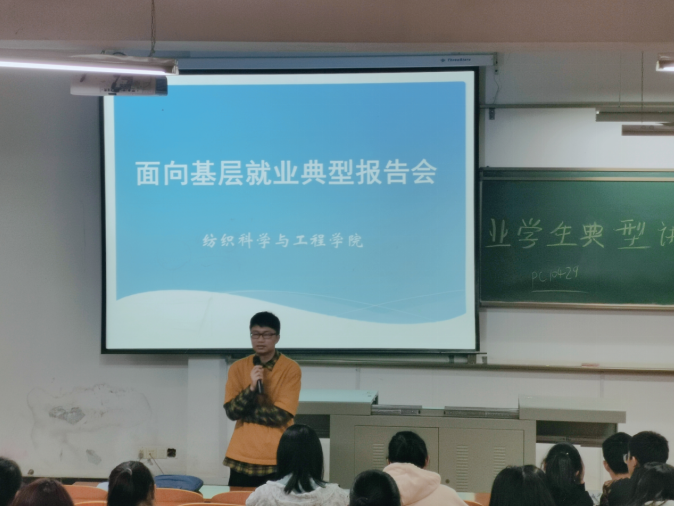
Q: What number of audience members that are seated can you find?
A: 11